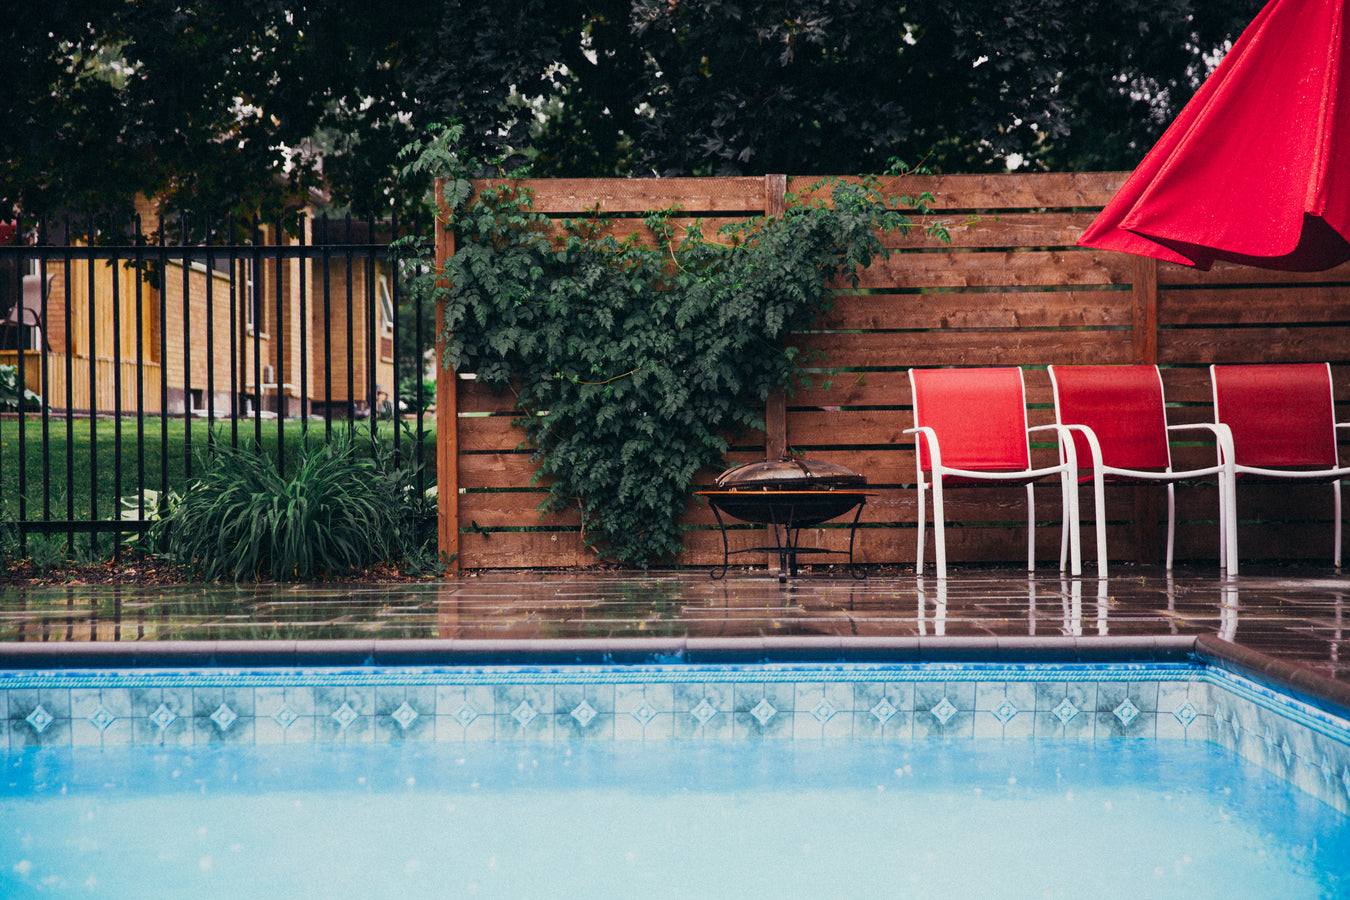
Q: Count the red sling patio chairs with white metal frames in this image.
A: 3